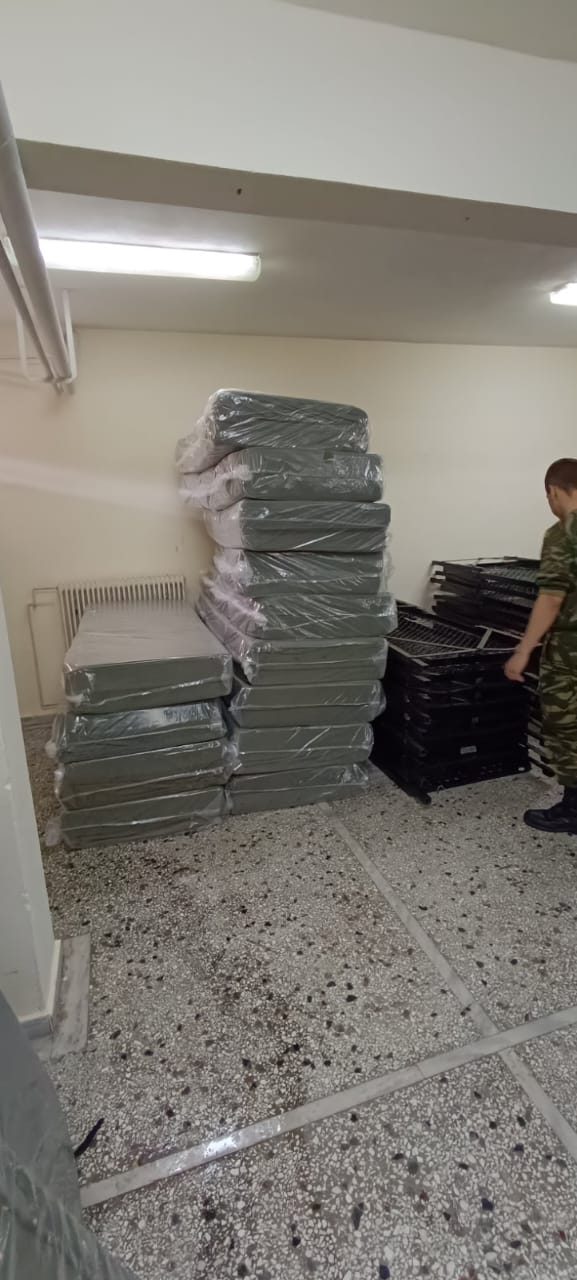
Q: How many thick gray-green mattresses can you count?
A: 13